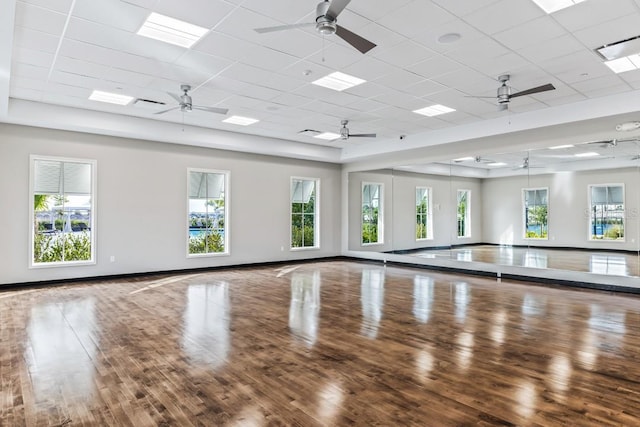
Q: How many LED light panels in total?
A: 8